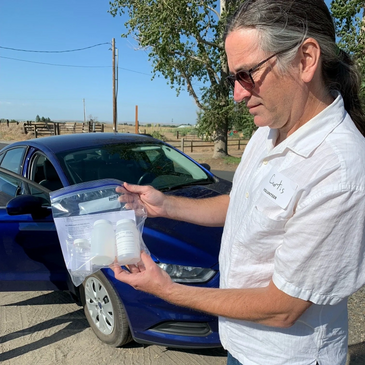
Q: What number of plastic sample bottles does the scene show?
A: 3